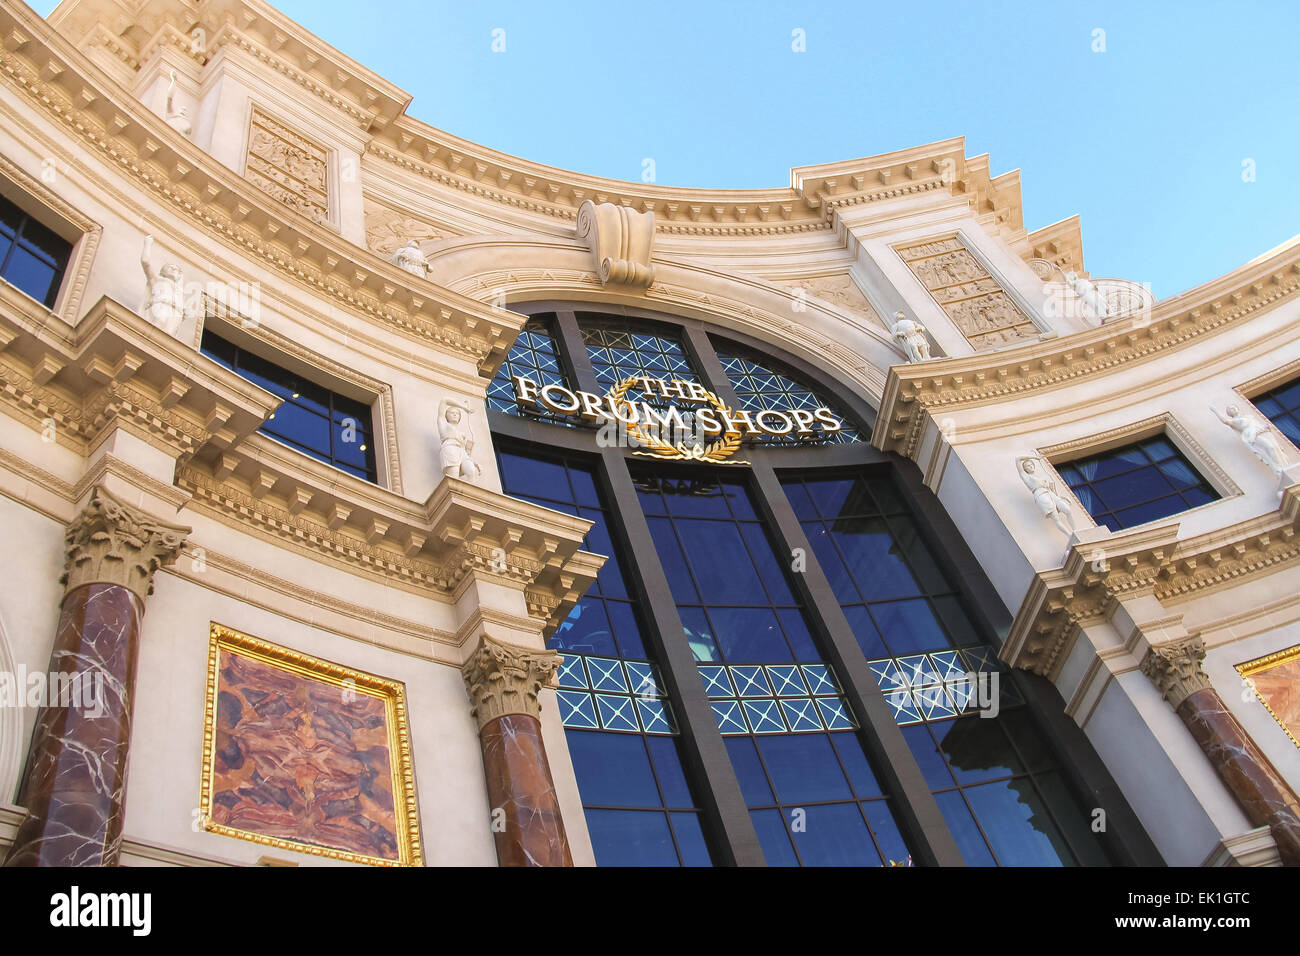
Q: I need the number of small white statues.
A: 8